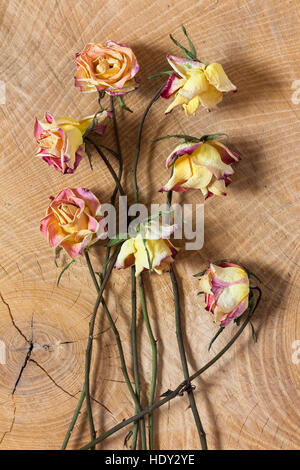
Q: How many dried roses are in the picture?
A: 7